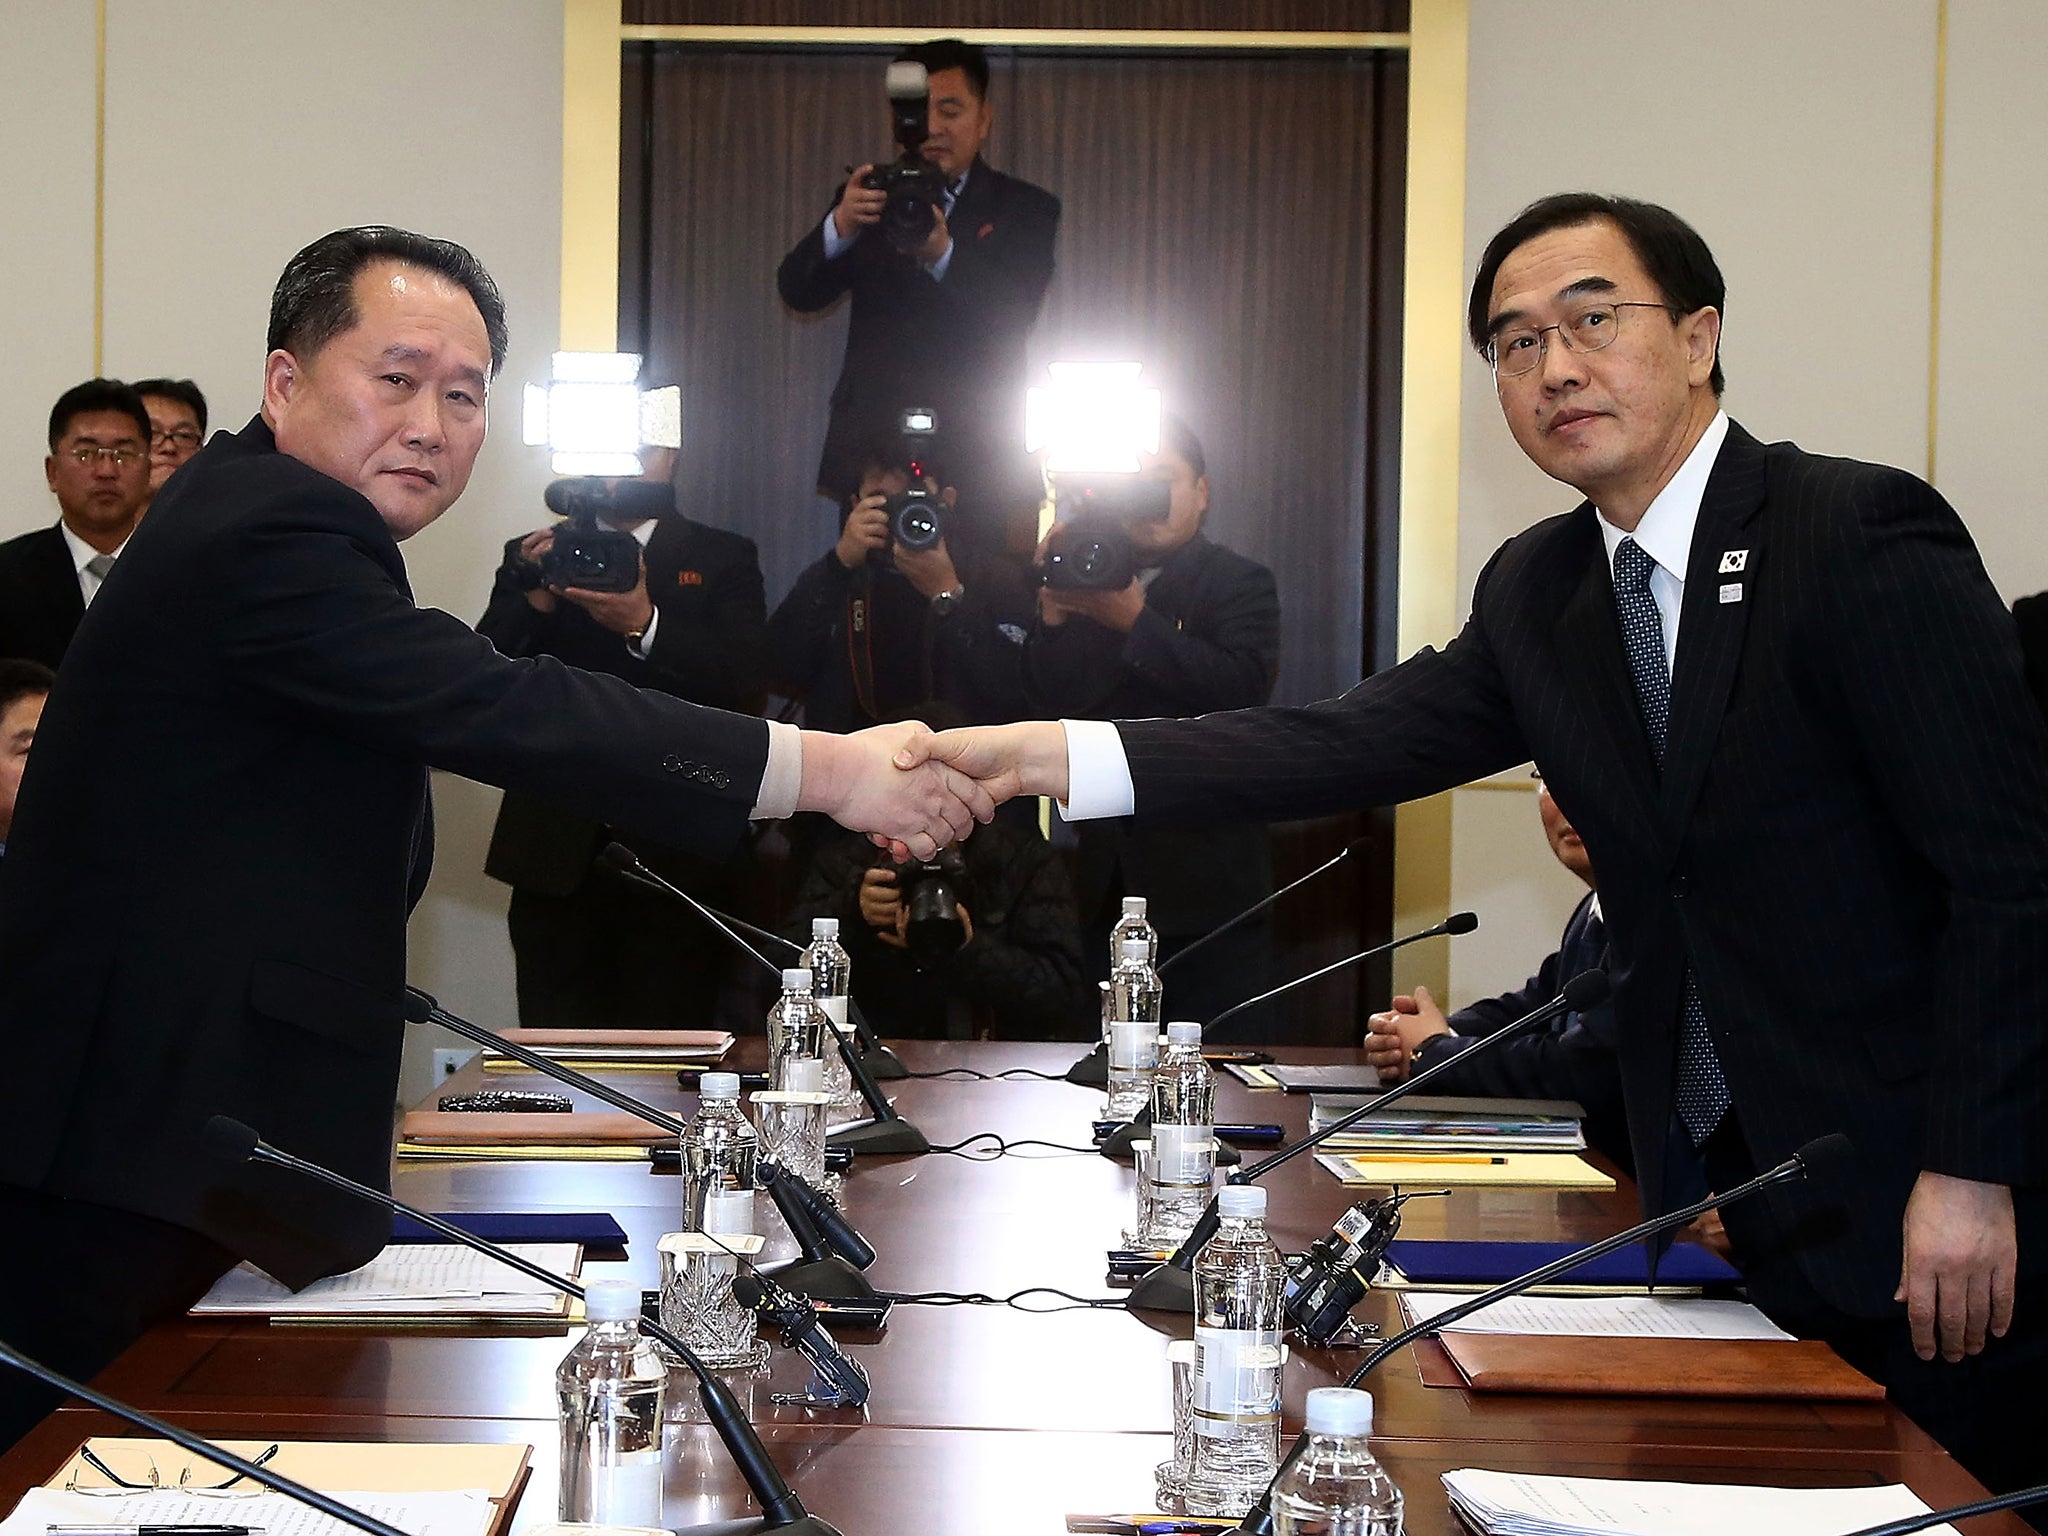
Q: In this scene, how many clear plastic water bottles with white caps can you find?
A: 9